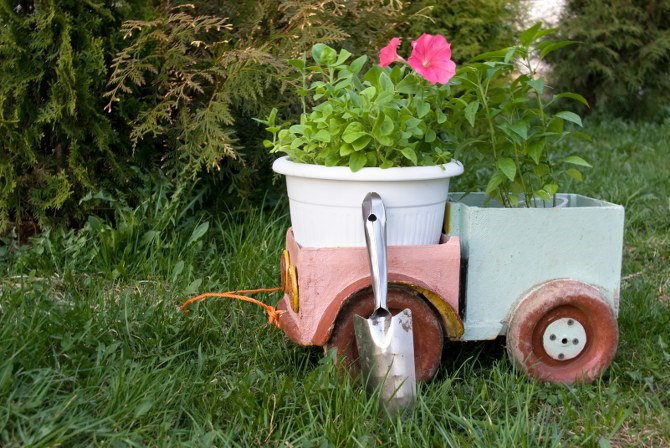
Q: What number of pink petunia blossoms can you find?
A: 2